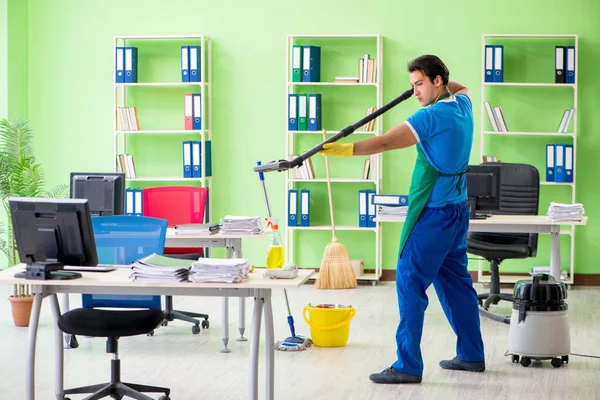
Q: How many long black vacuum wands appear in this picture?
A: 1